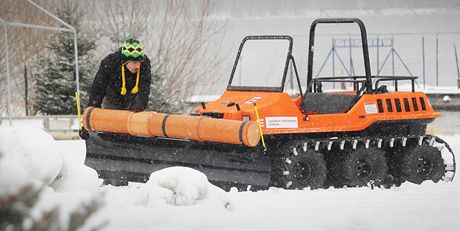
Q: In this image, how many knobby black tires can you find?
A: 3